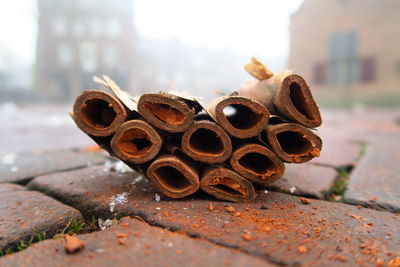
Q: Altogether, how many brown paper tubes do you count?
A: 10